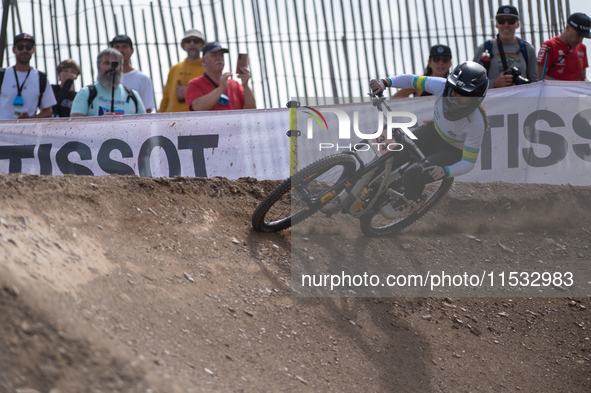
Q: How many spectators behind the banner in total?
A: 9